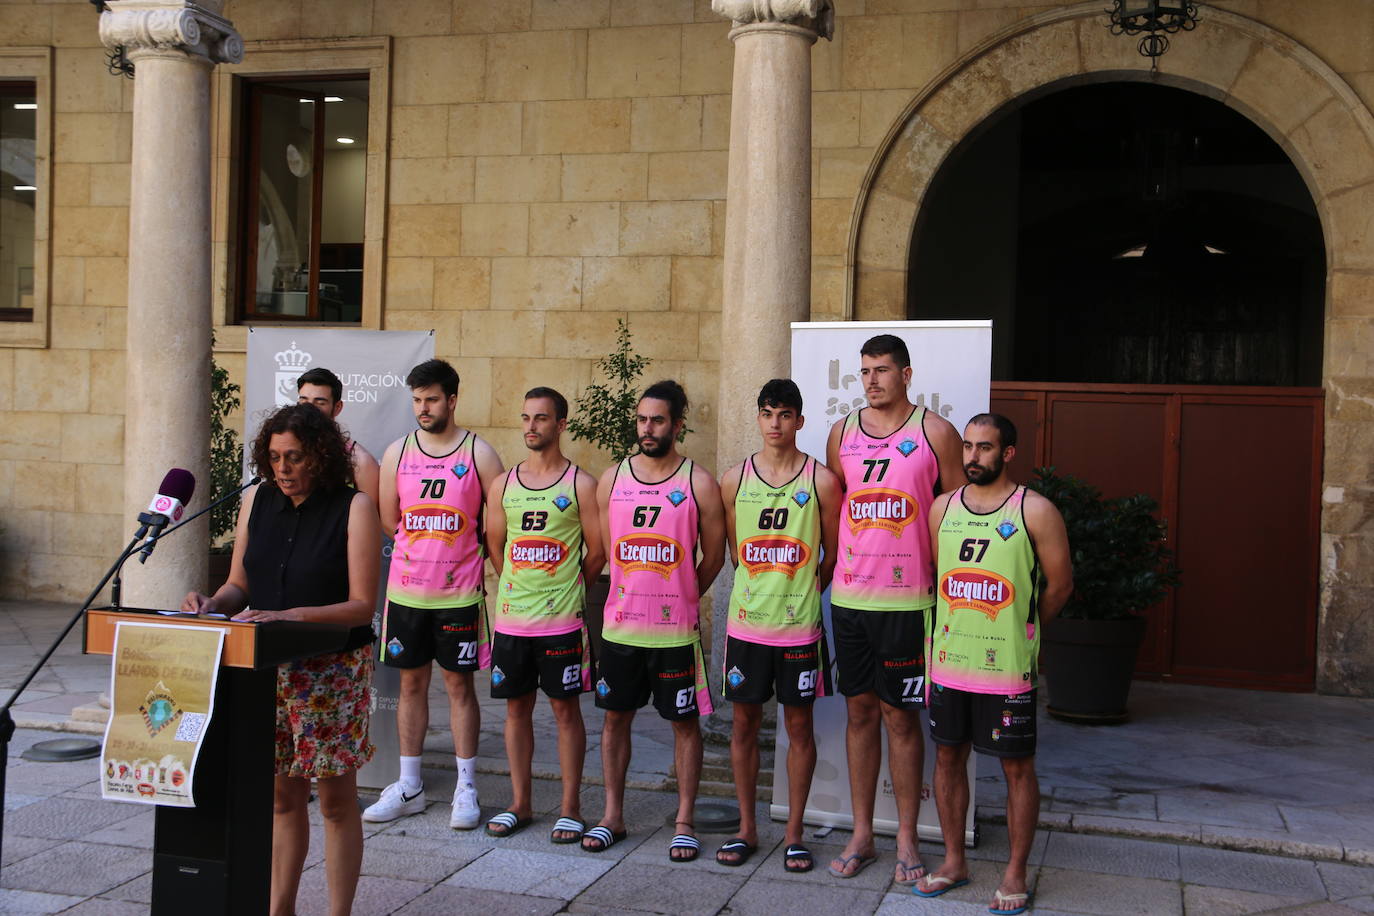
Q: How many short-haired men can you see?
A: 6